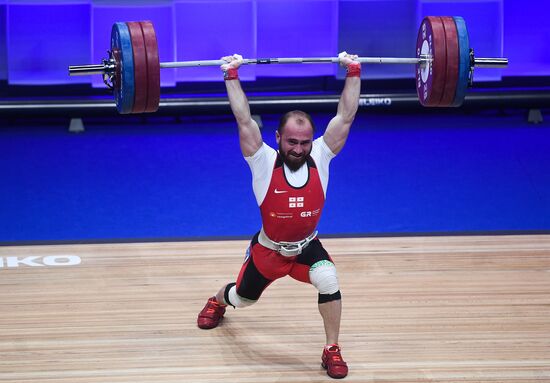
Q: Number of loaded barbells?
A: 1